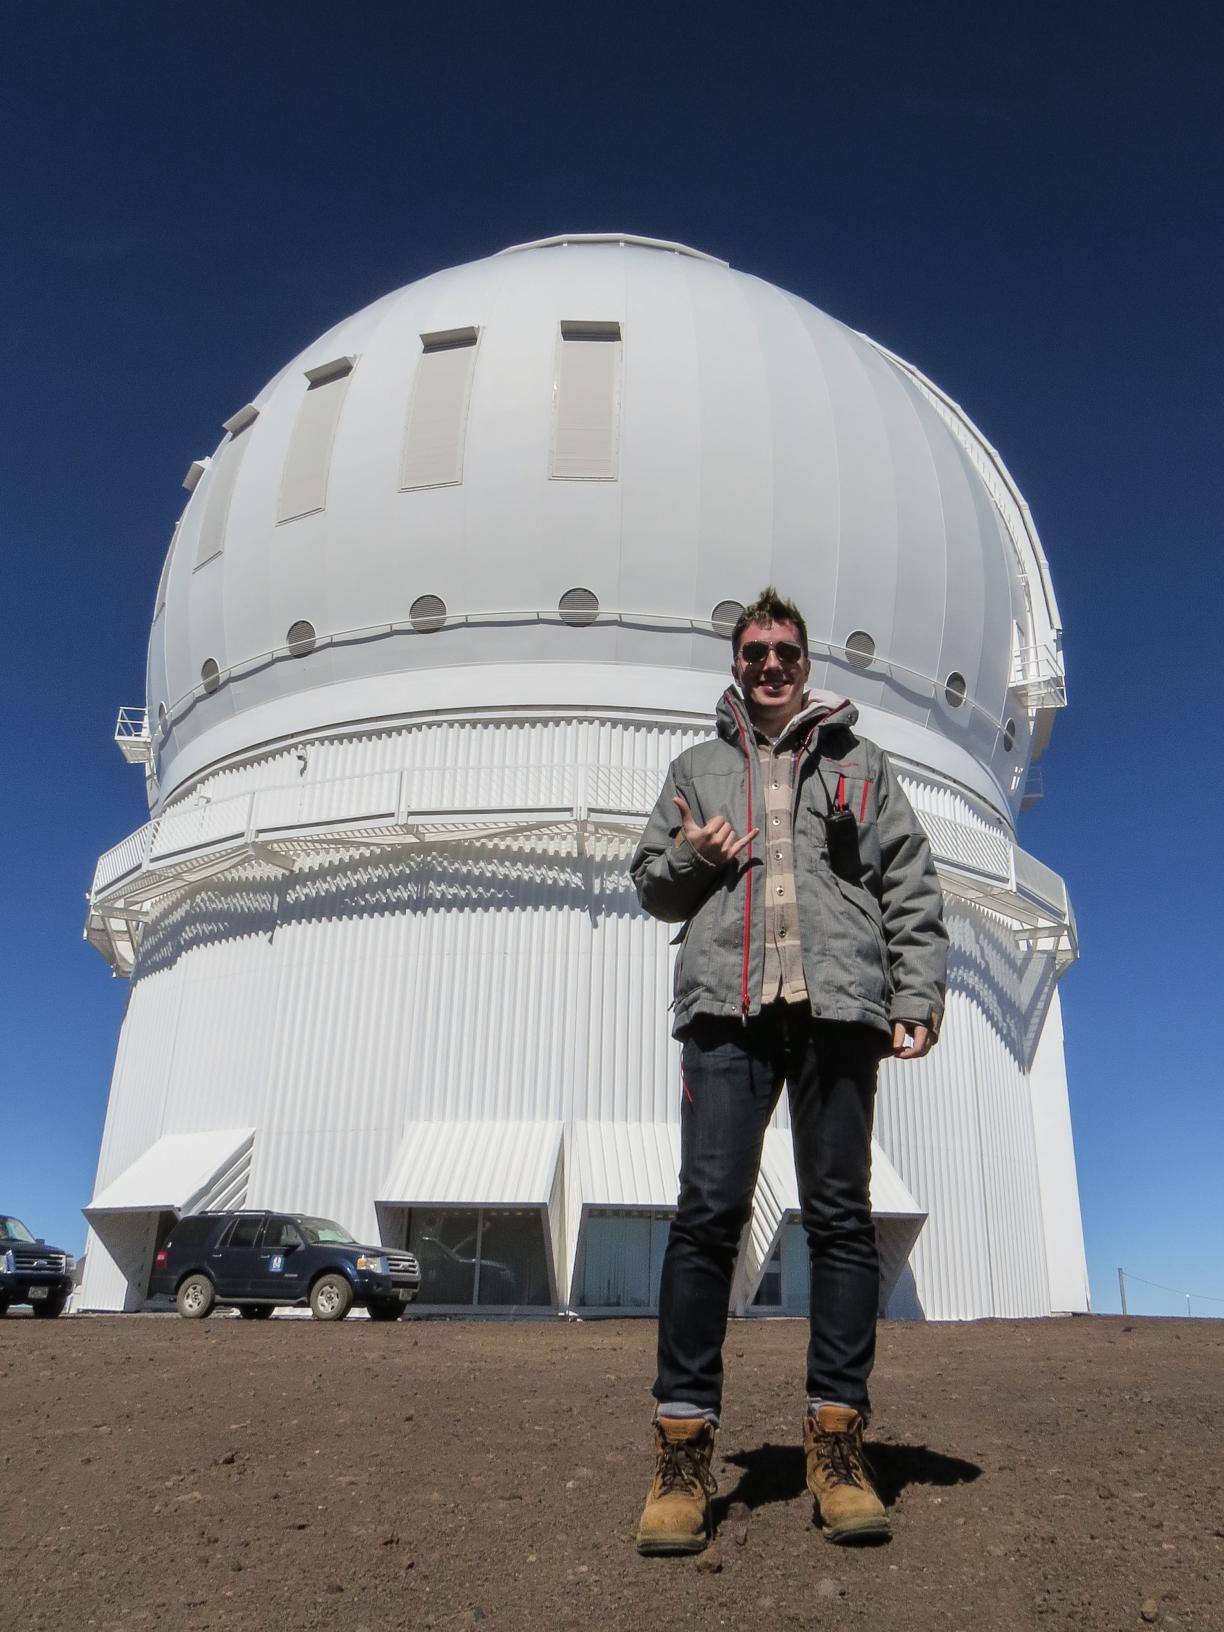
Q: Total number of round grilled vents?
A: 9